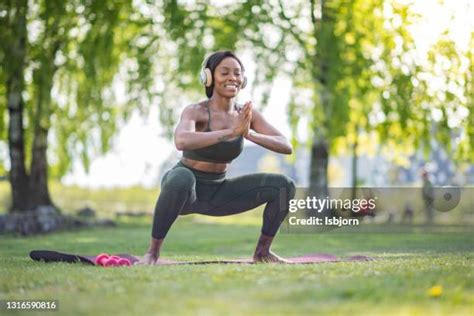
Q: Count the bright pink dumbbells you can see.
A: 2